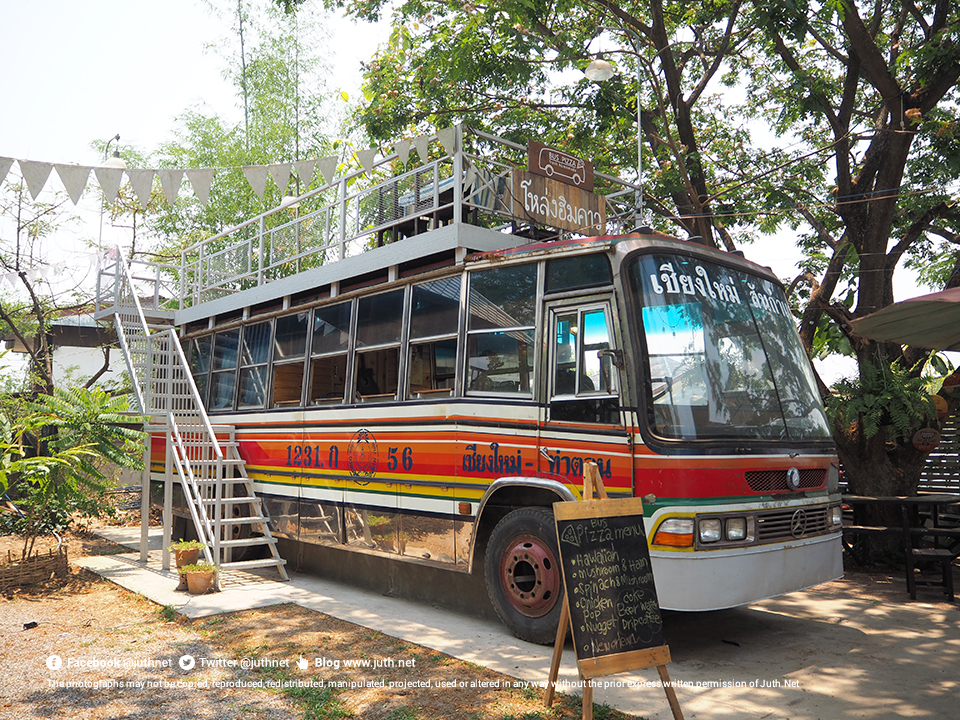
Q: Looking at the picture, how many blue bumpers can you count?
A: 0